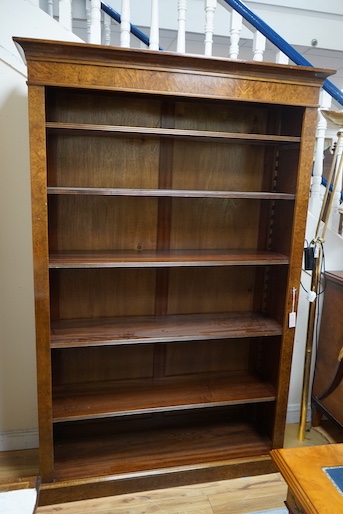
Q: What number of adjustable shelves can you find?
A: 5